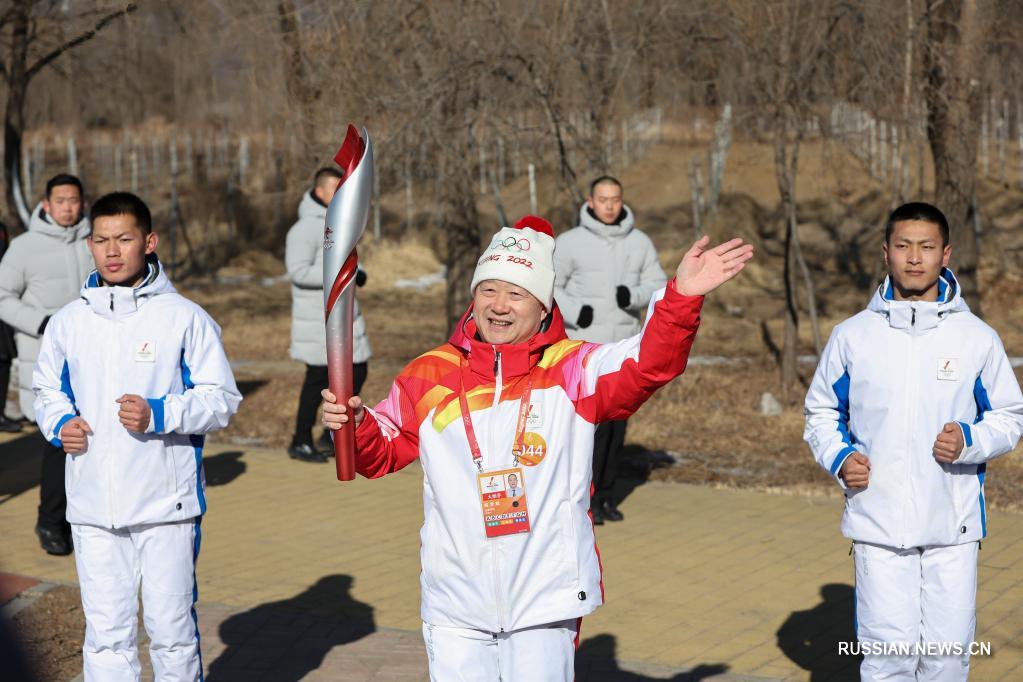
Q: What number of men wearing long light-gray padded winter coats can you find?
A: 3